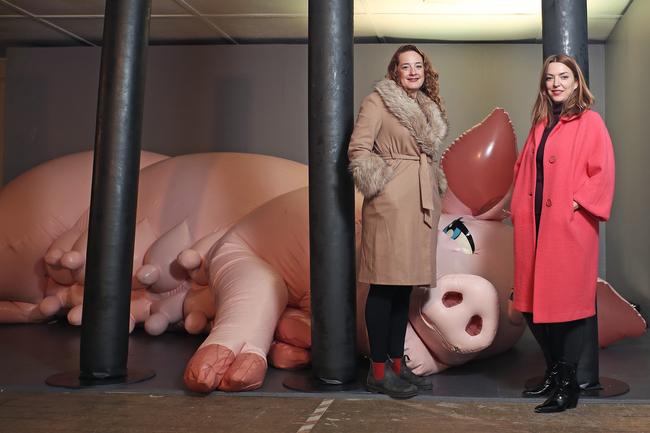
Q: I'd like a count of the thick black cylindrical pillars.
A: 3